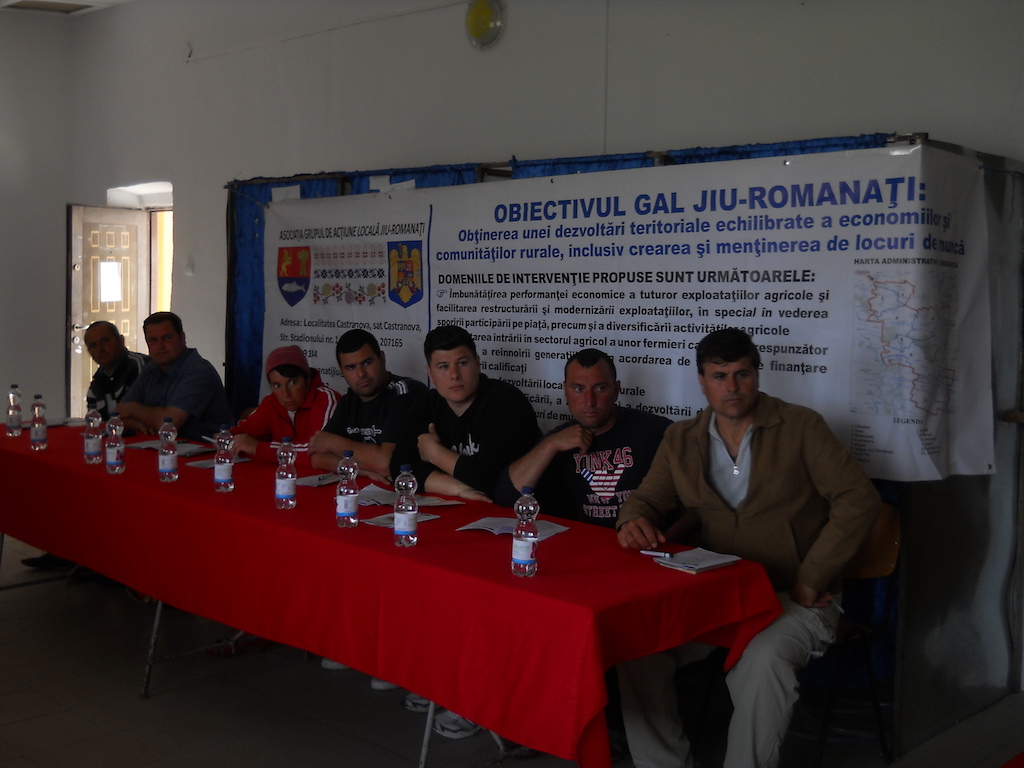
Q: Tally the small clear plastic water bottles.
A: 10